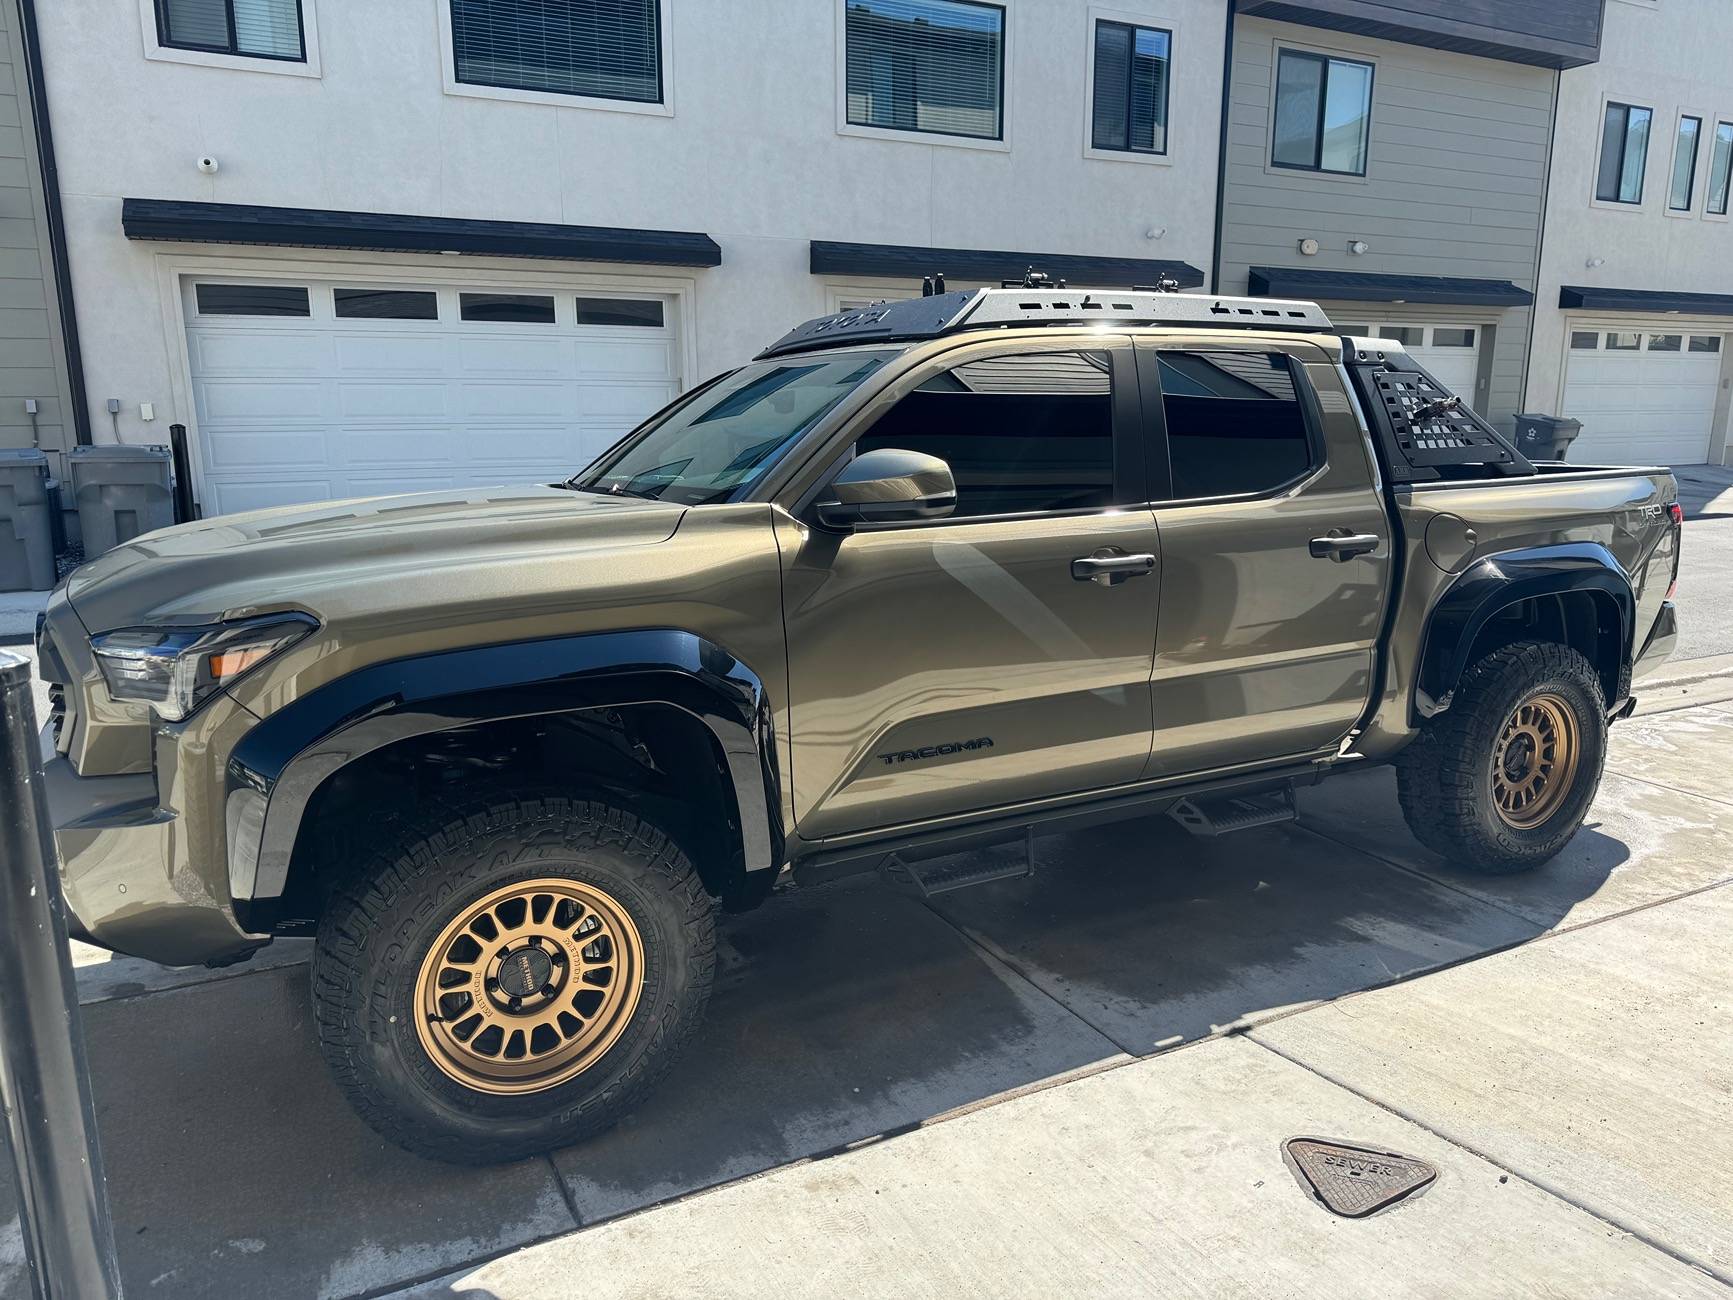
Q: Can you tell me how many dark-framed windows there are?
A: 8